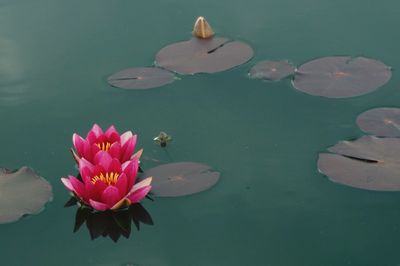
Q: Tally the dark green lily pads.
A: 8